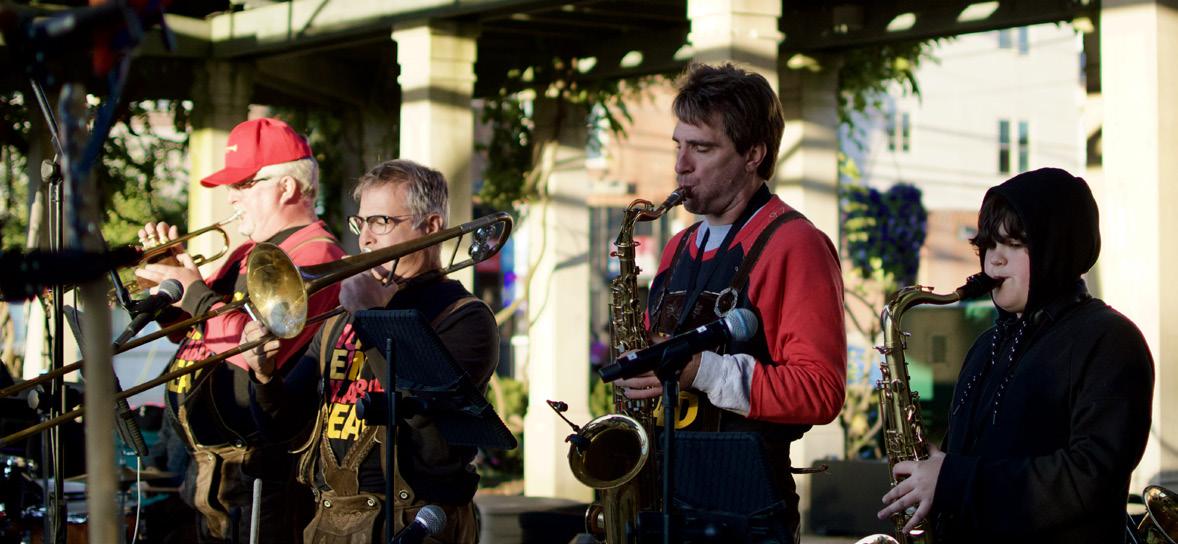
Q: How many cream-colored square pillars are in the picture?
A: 6